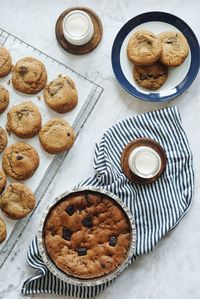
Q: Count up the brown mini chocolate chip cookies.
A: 14